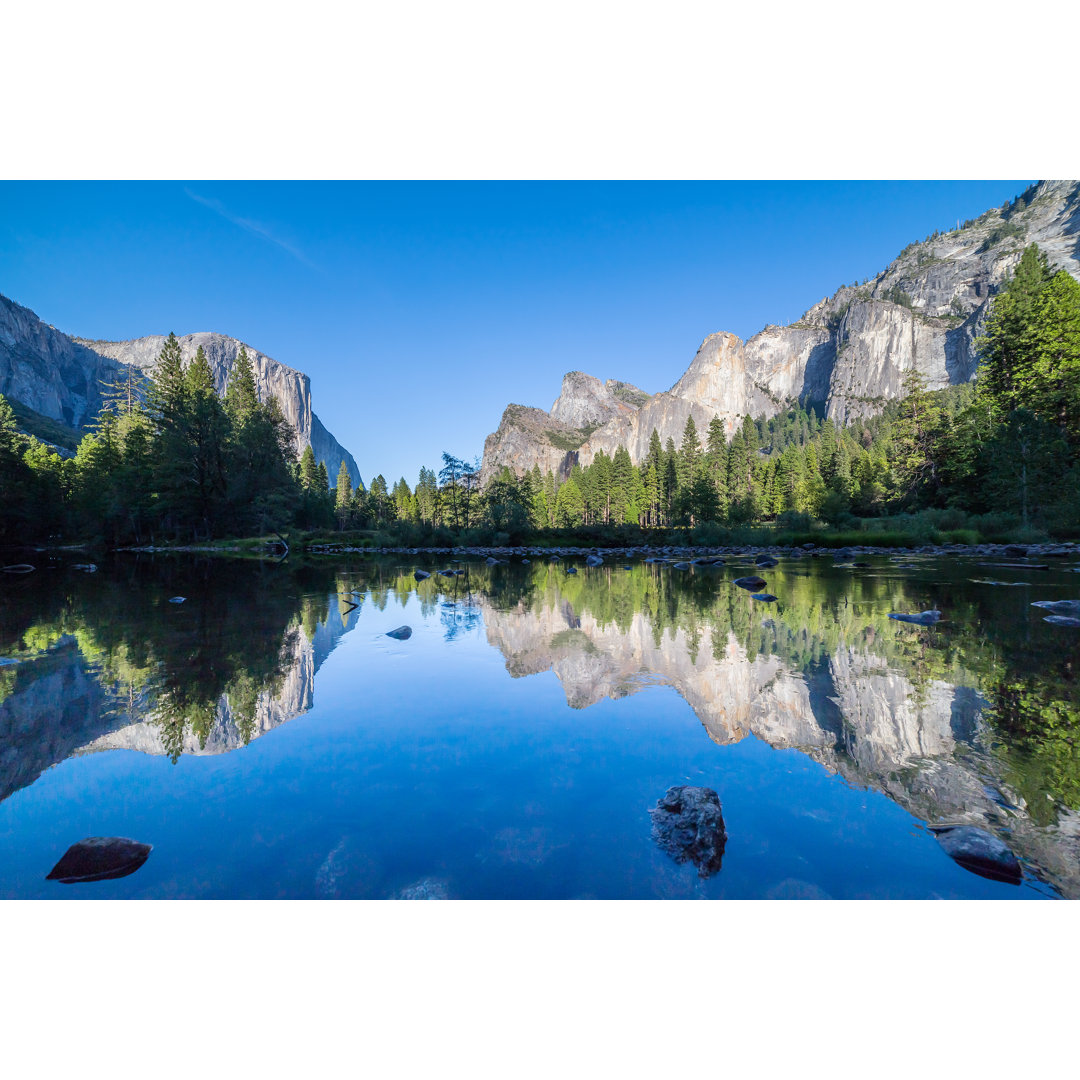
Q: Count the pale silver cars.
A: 0